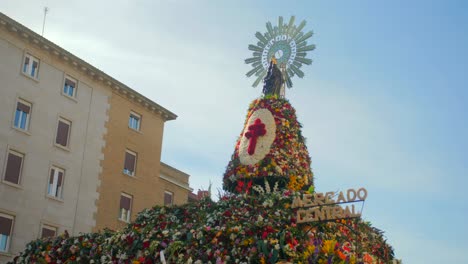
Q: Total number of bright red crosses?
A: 1